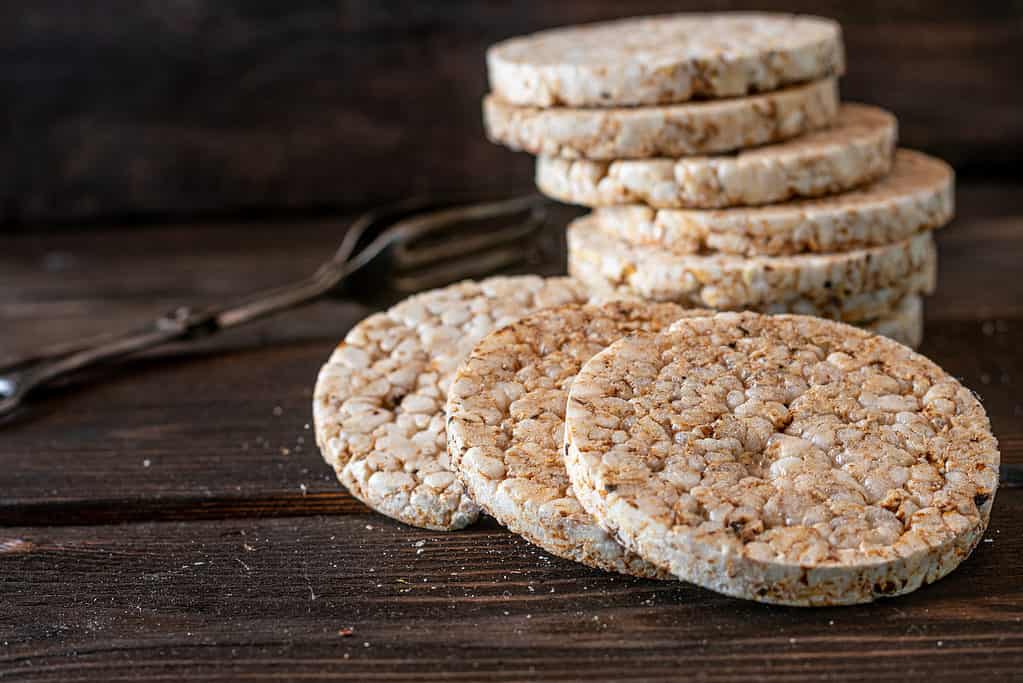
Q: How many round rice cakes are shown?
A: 9